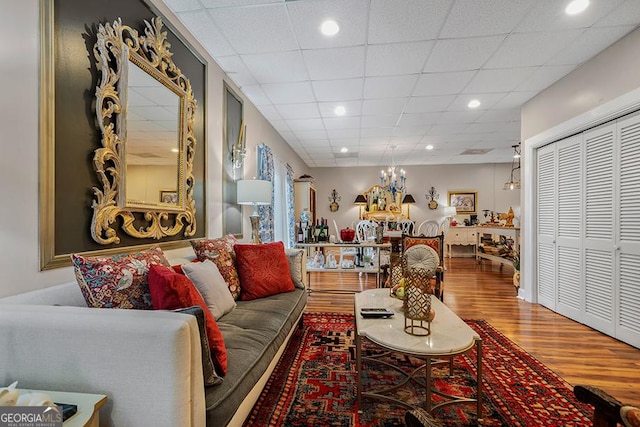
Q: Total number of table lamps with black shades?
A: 2